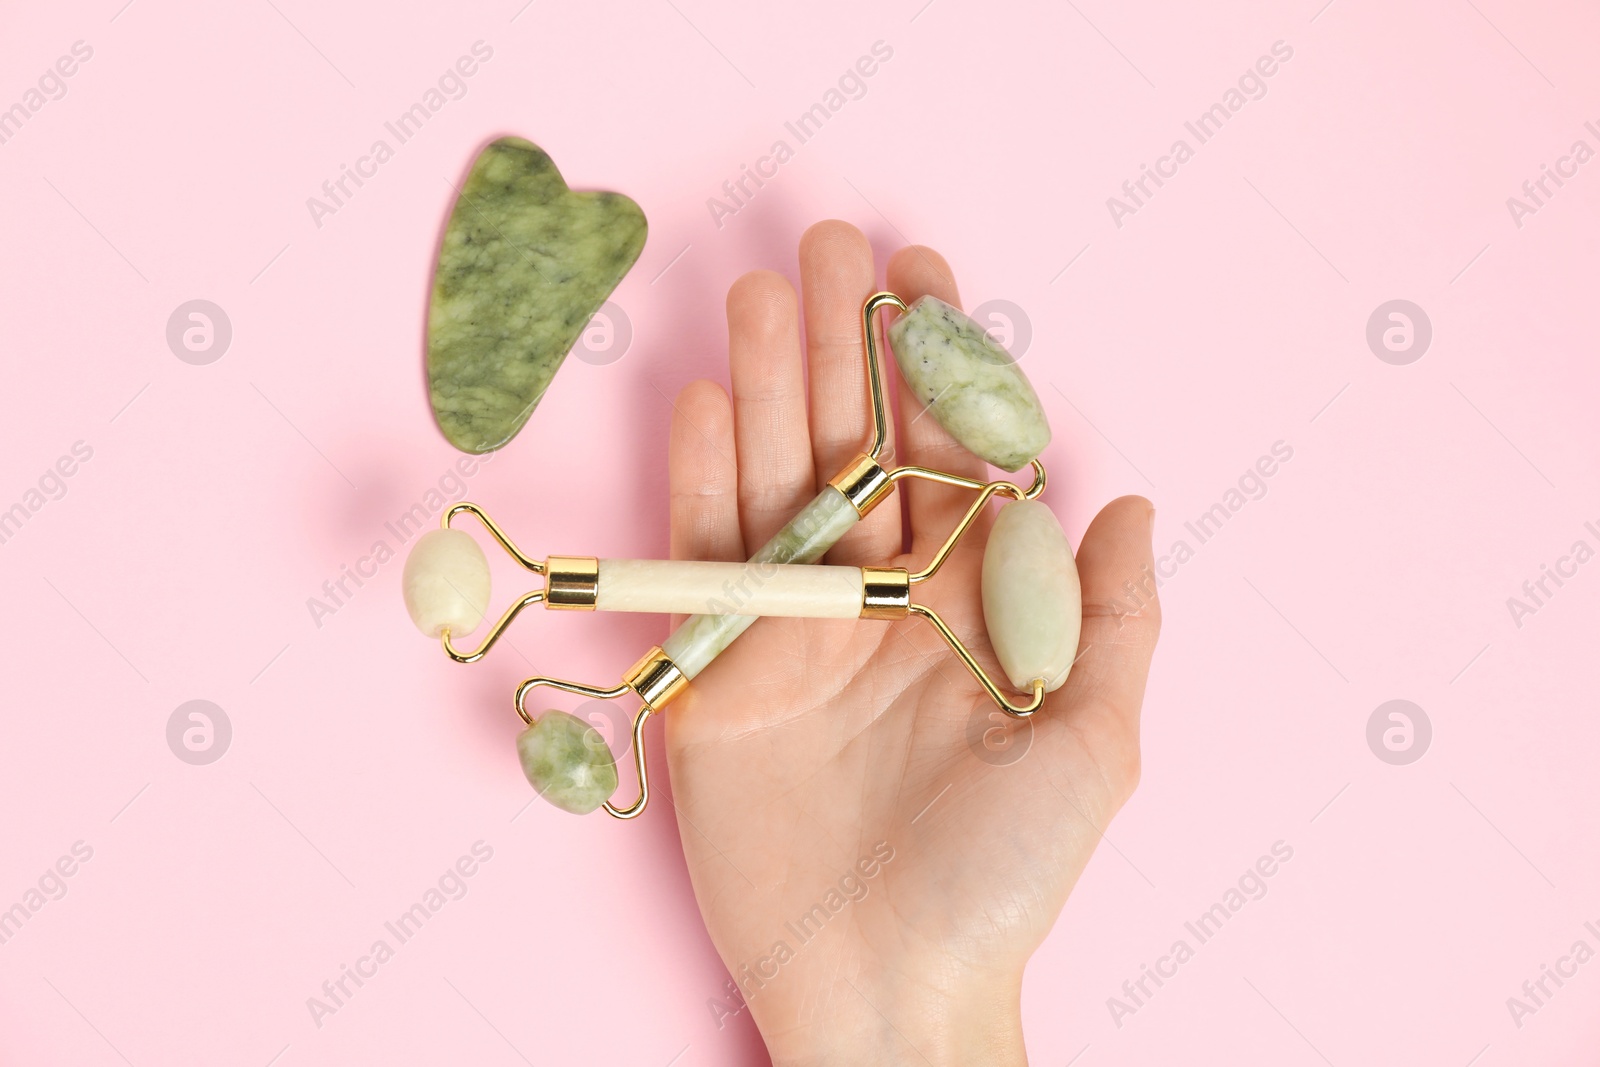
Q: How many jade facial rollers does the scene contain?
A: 2